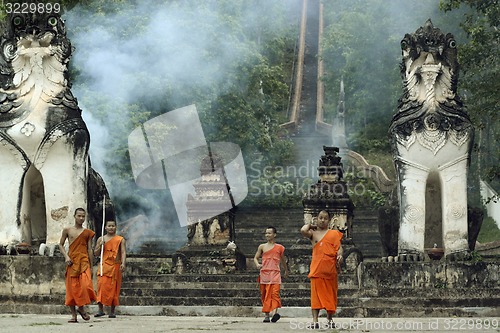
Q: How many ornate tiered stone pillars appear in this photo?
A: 2